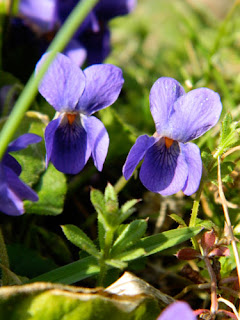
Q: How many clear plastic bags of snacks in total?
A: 0